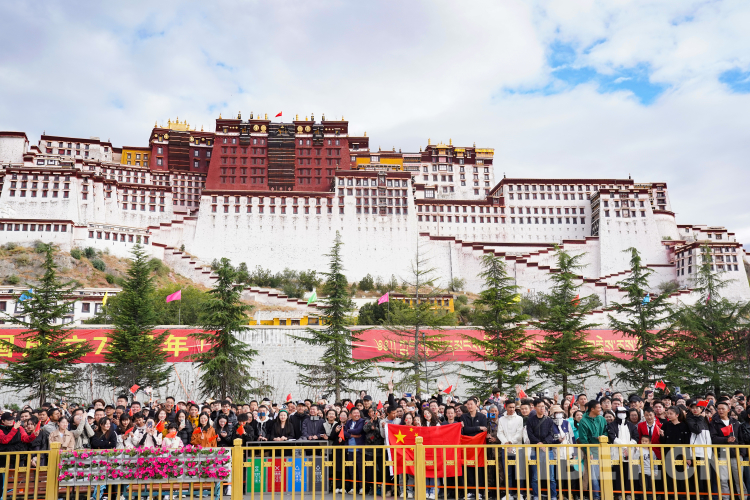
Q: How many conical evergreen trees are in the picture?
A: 9